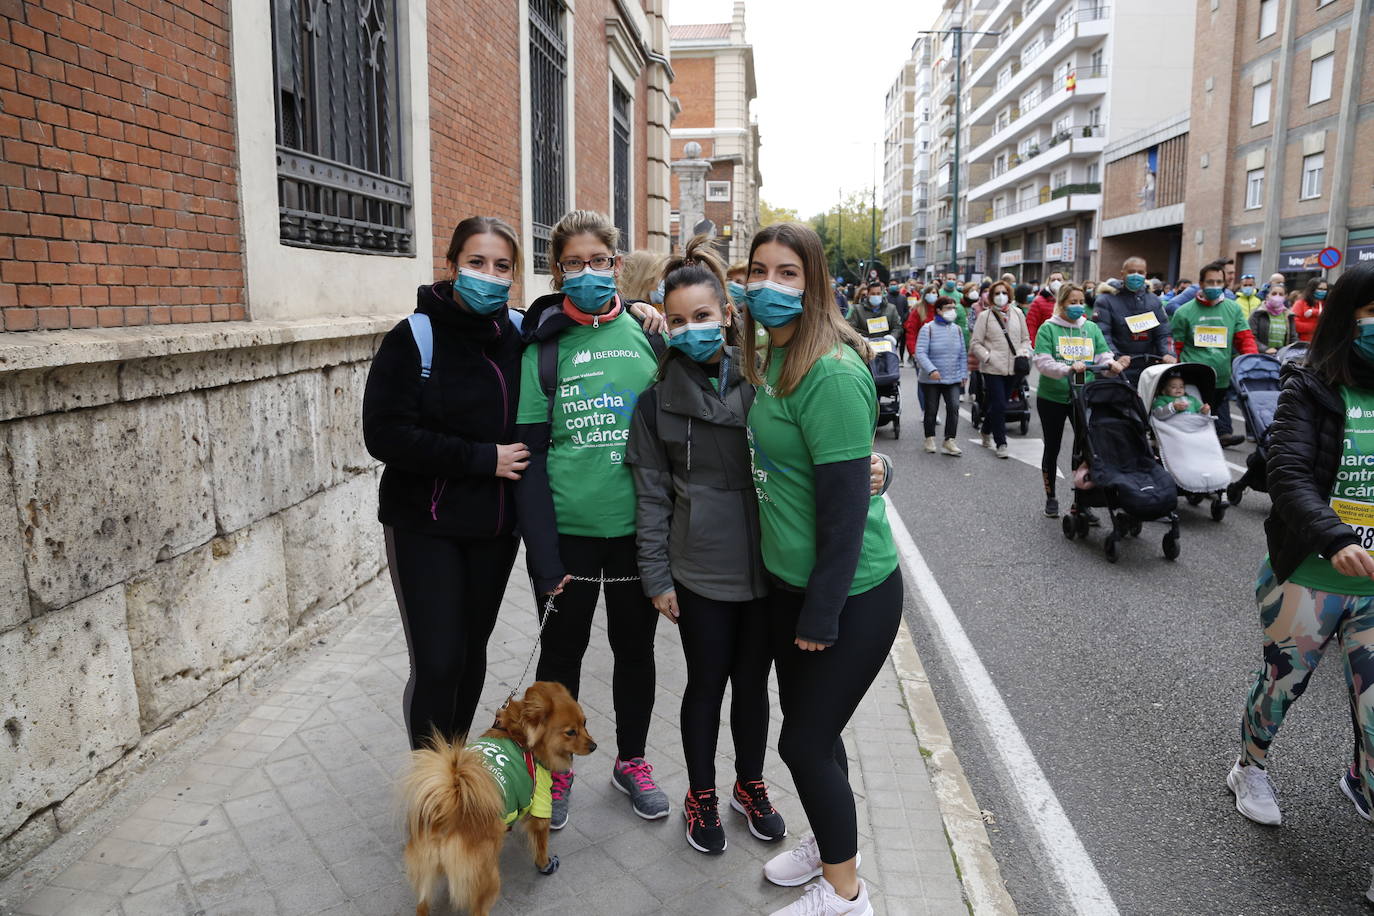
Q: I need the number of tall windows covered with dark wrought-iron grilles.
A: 3